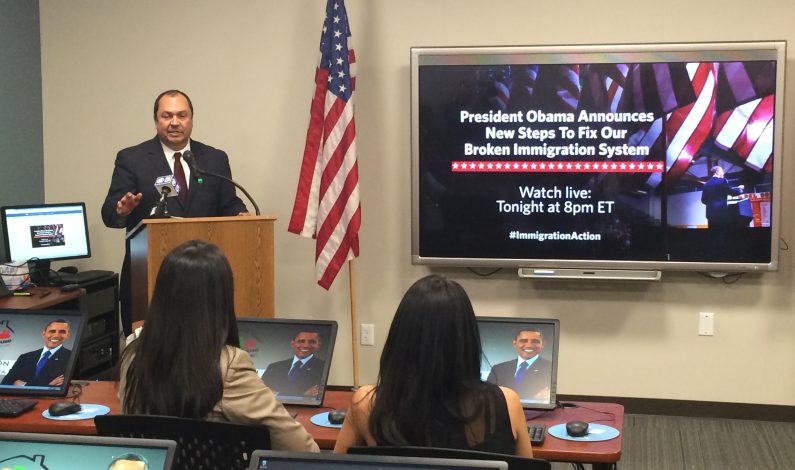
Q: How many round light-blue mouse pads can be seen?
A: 3